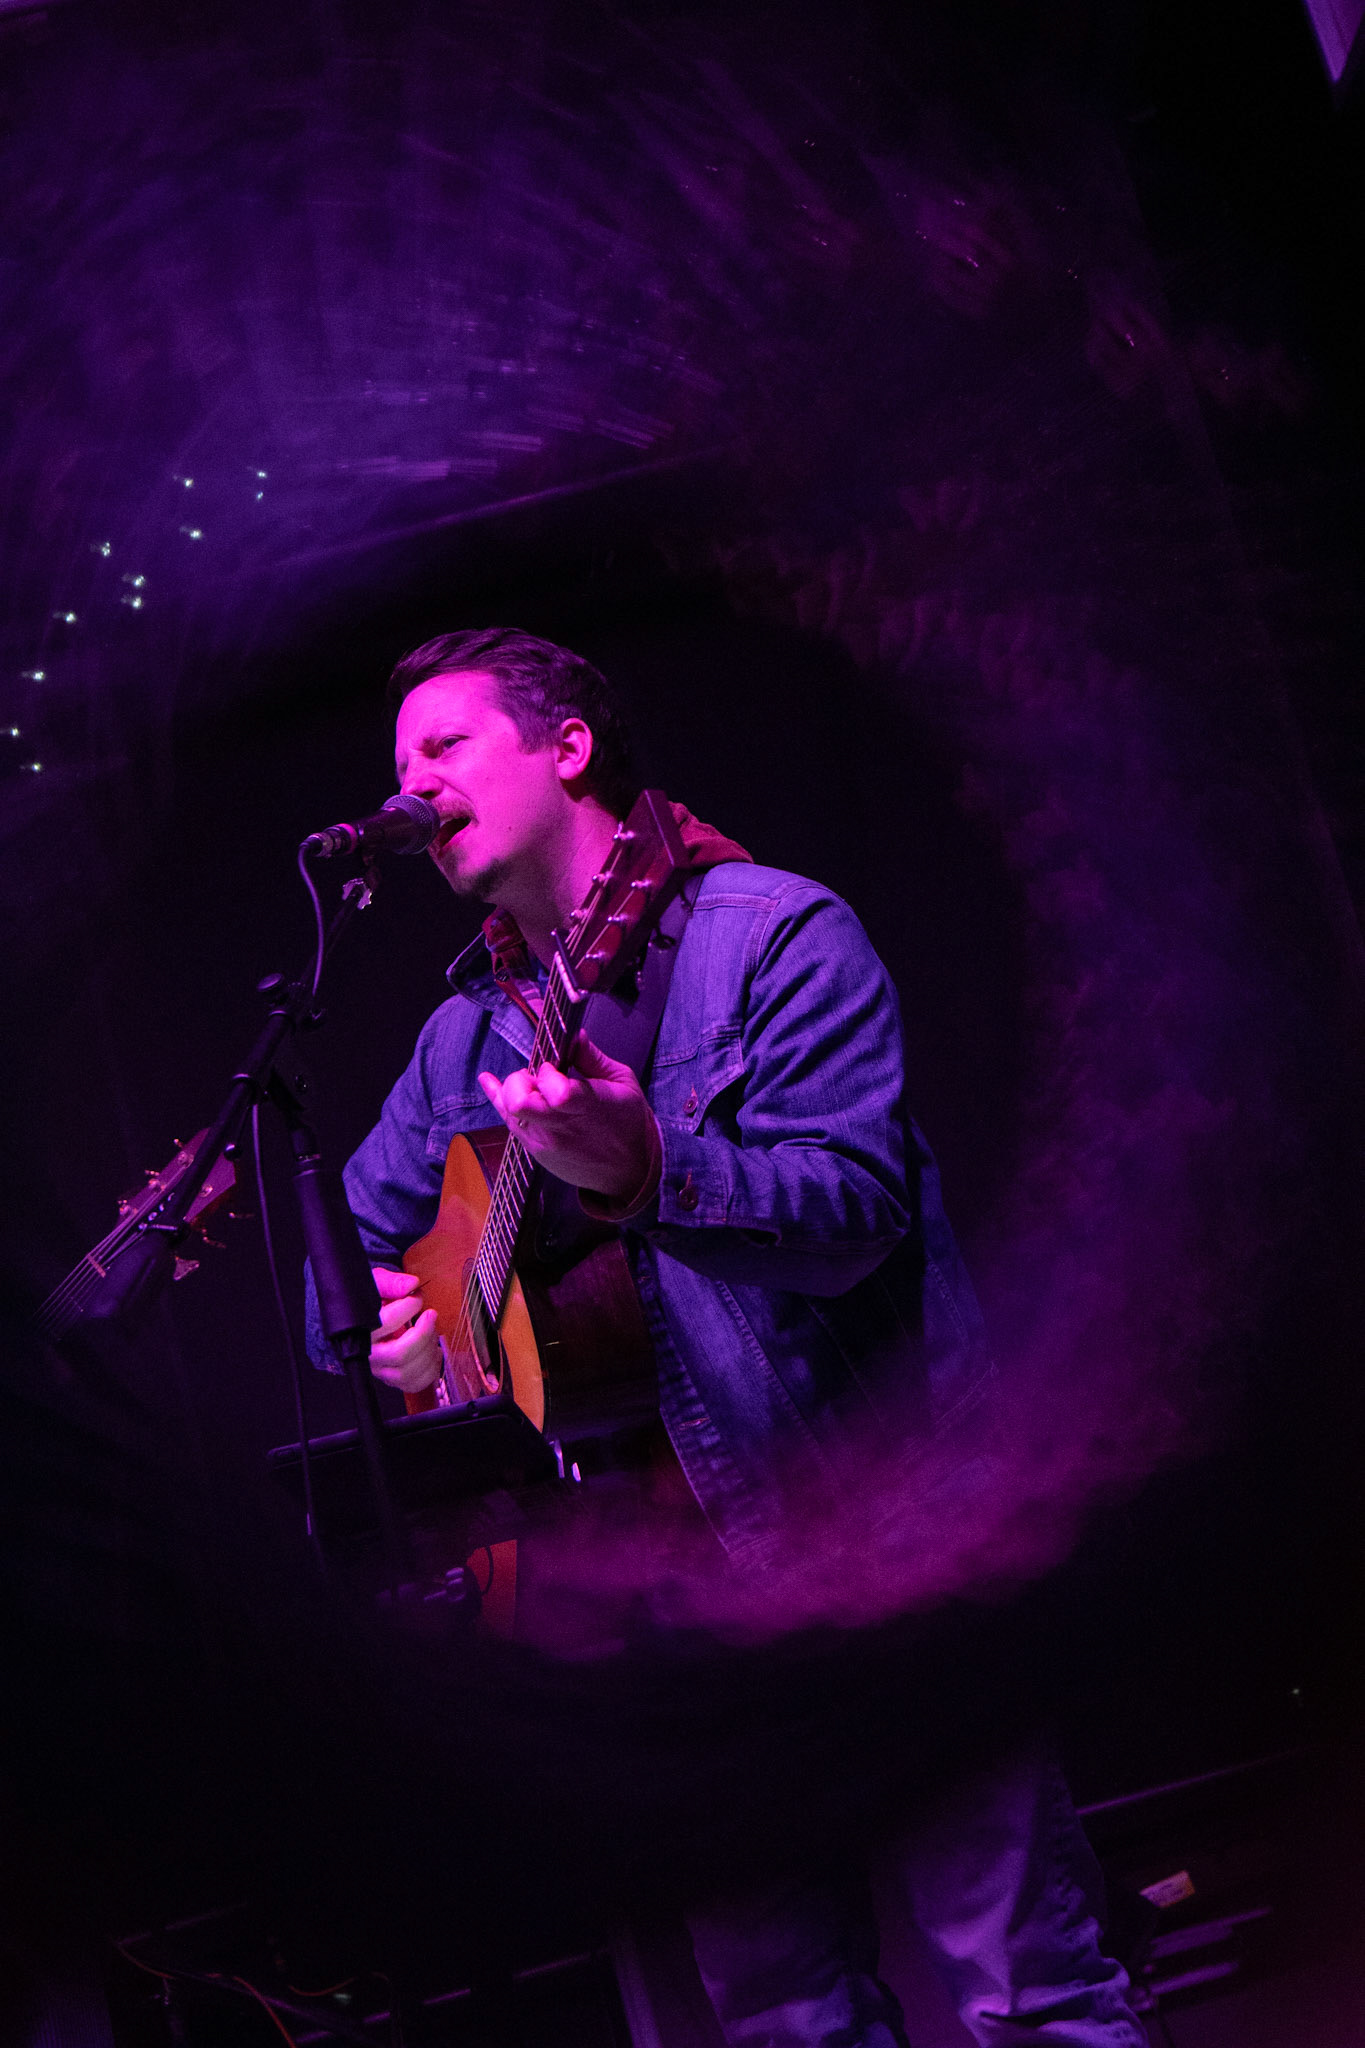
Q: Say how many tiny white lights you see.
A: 11